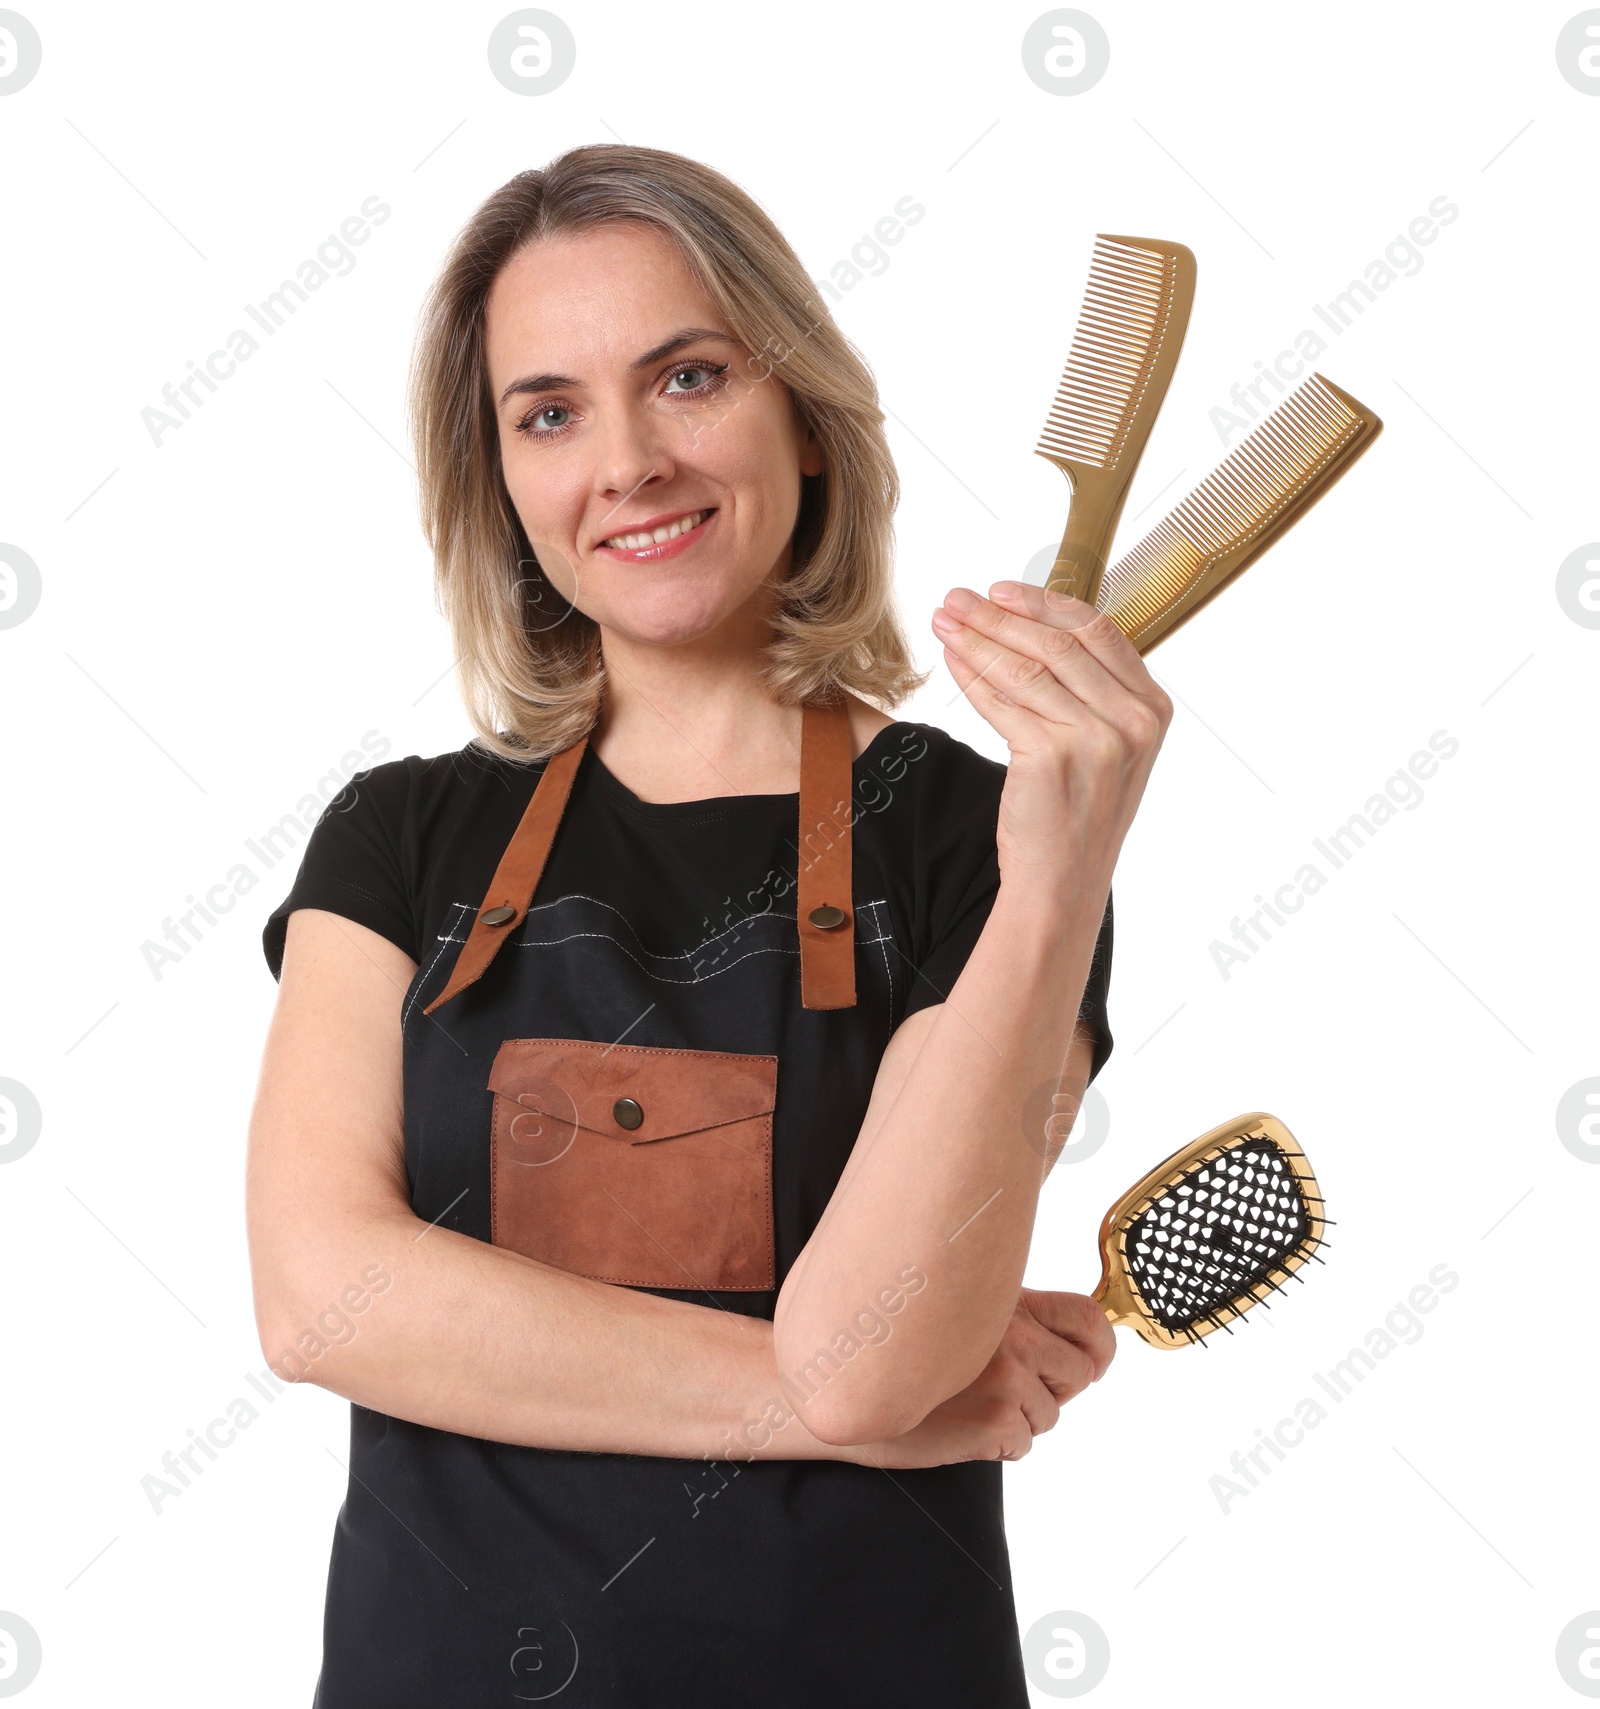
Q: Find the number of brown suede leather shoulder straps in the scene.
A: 2